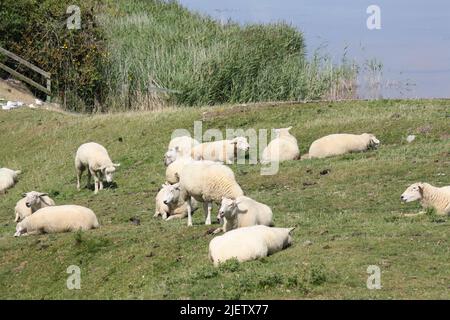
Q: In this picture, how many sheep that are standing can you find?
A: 2